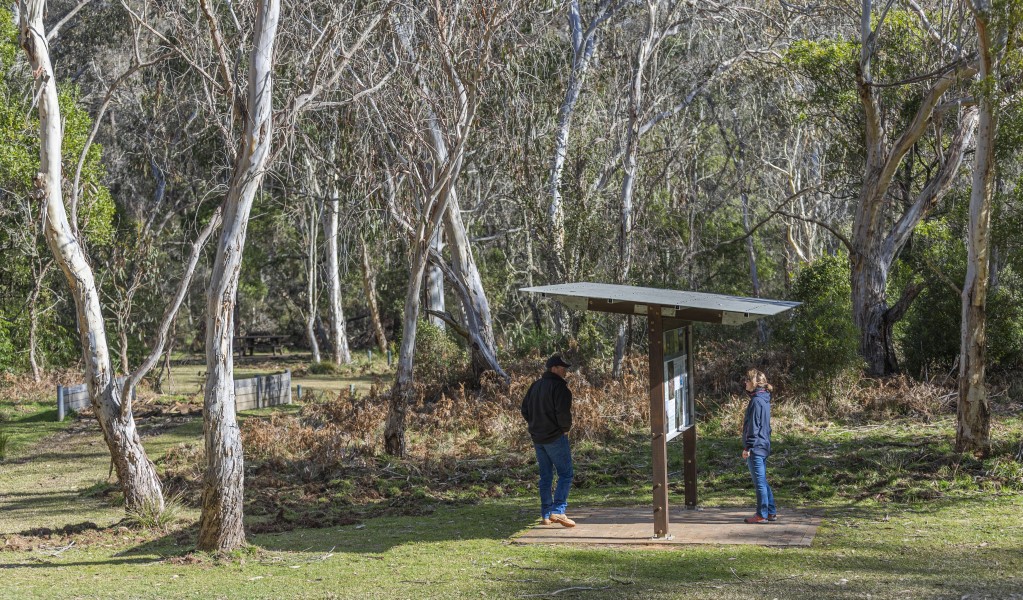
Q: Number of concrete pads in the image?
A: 1